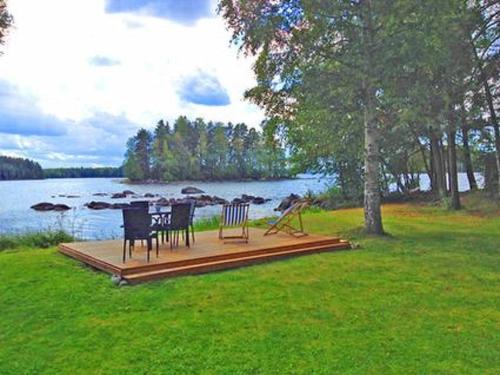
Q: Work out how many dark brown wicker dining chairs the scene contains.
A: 4